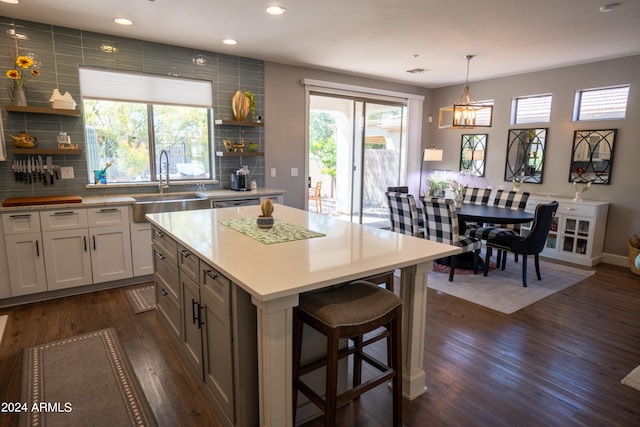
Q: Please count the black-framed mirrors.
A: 3